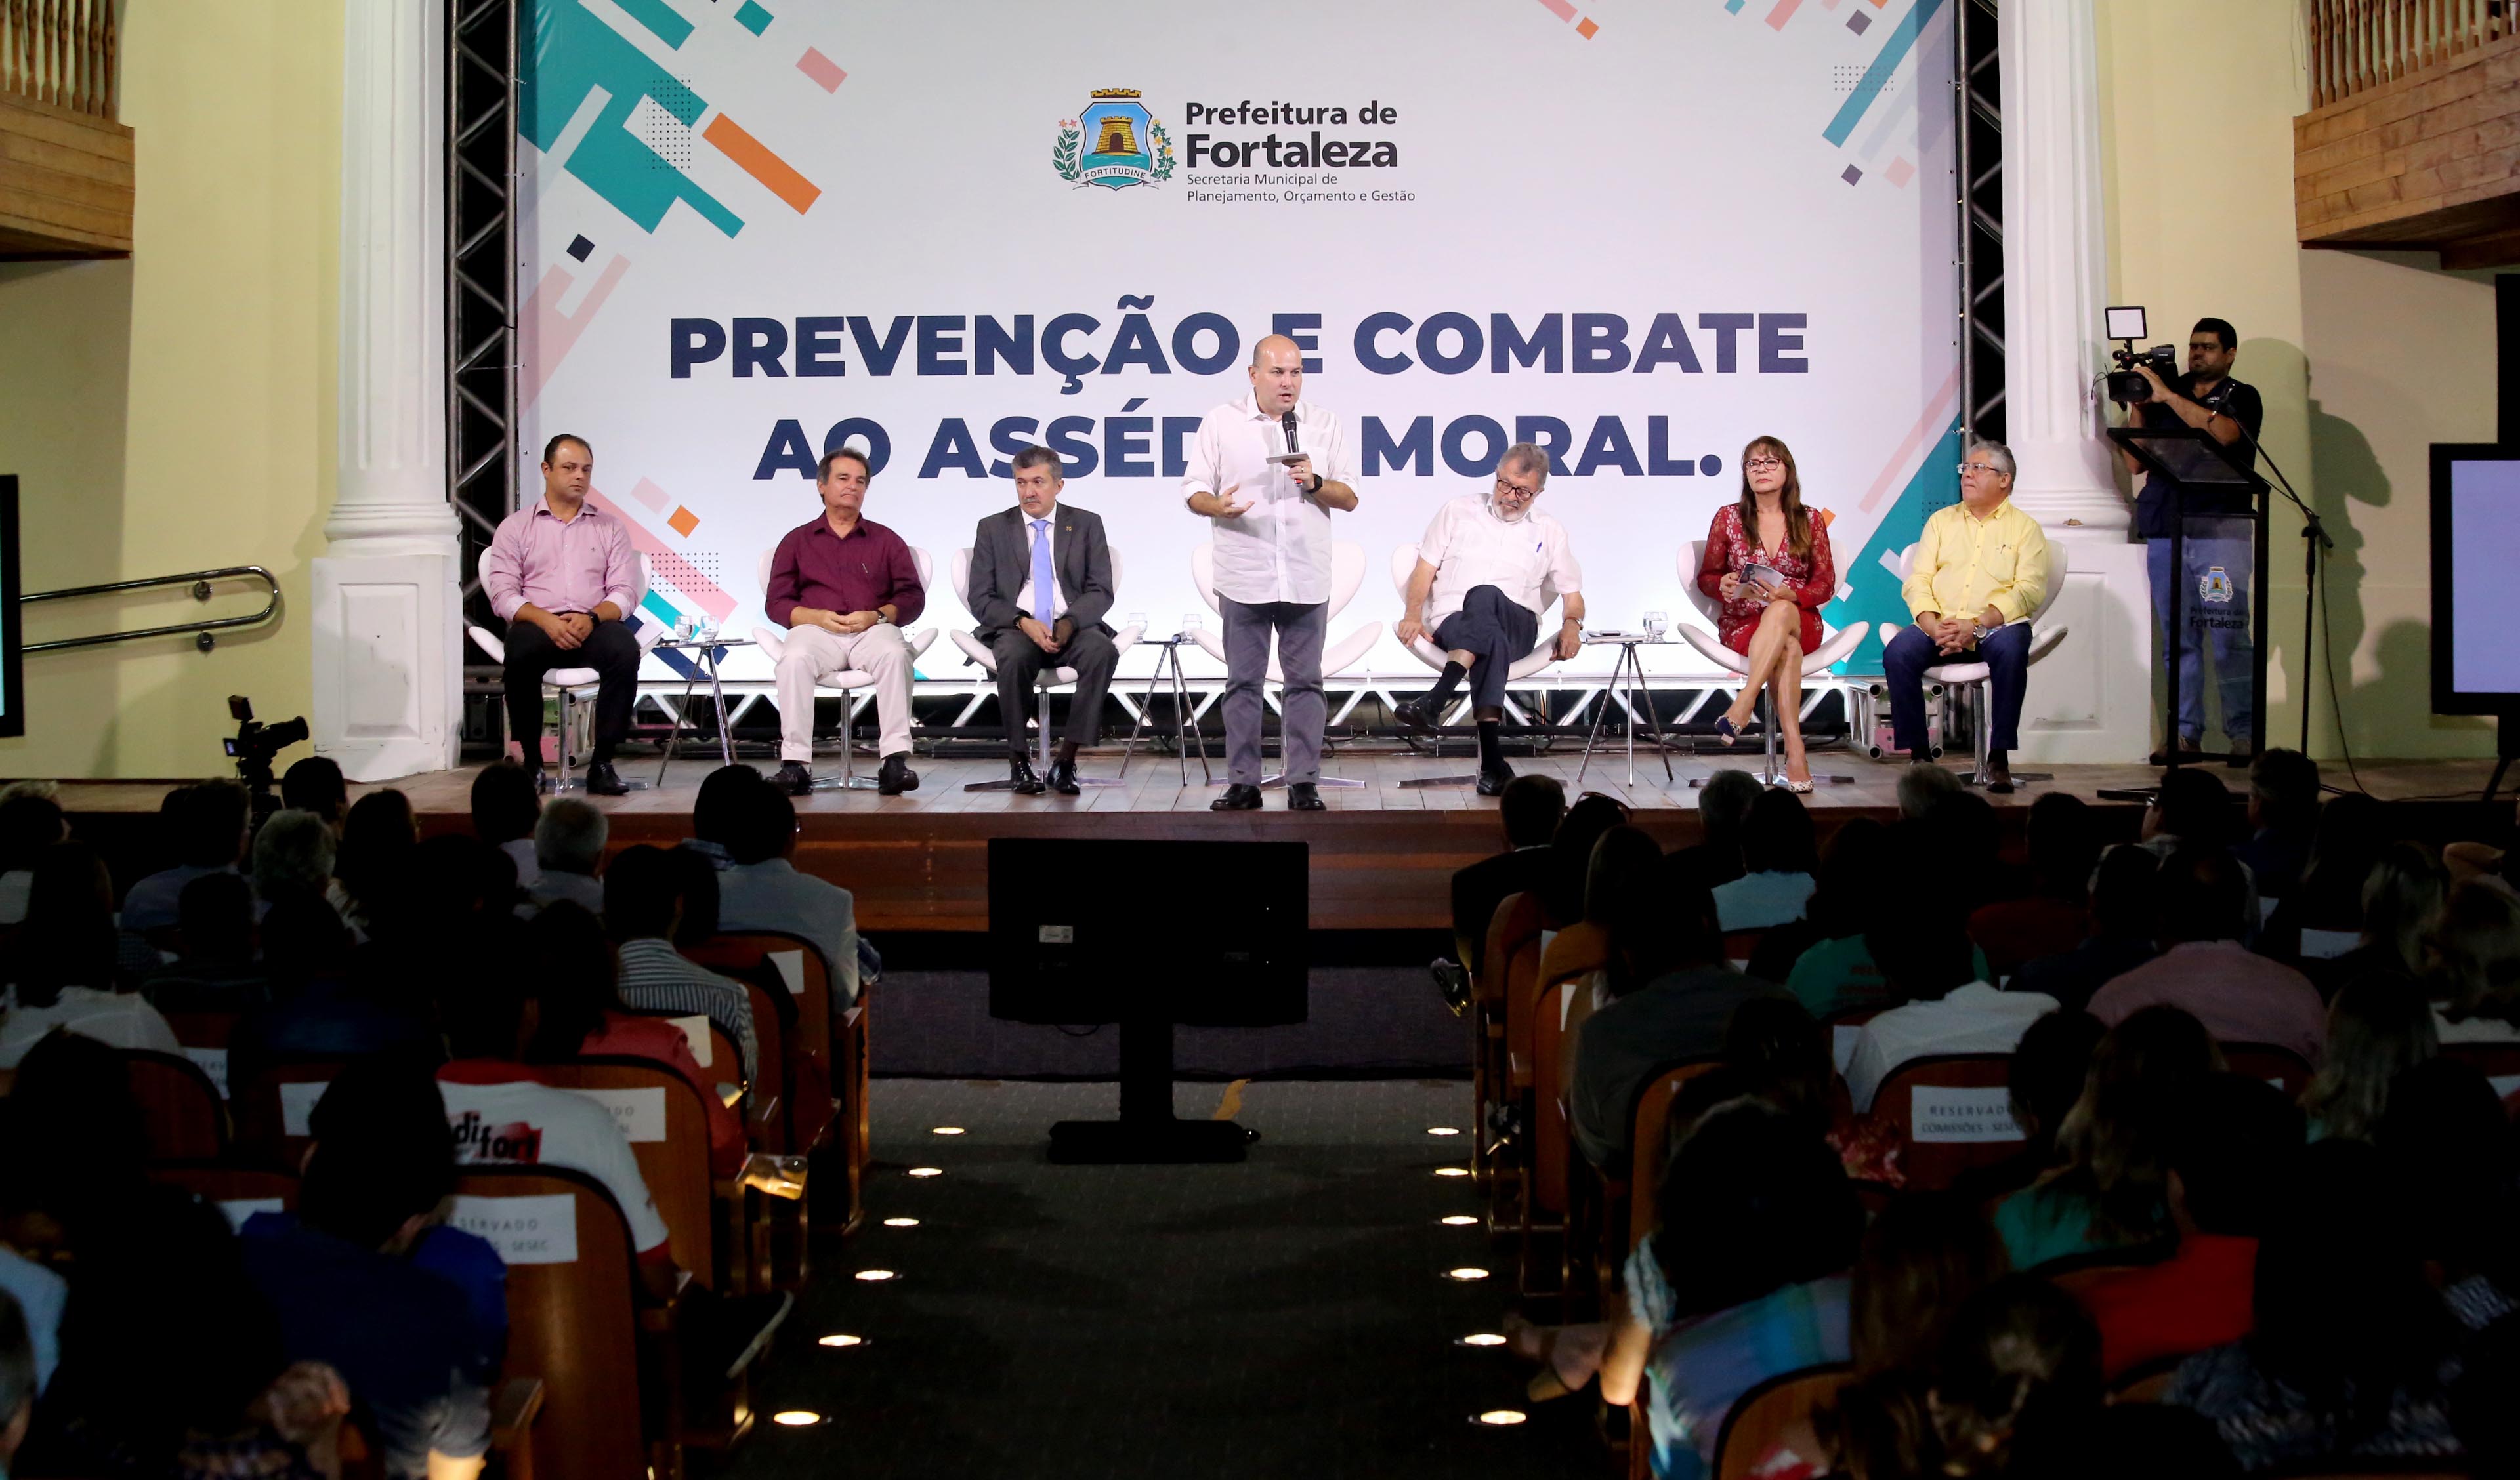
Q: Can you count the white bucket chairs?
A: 7